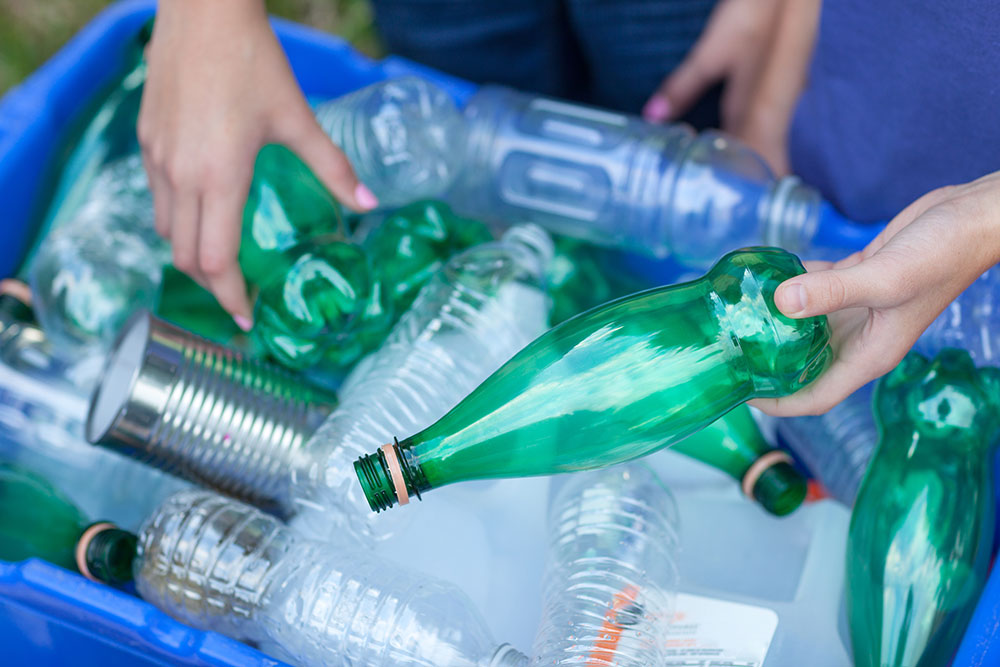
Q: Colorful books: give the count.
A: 0